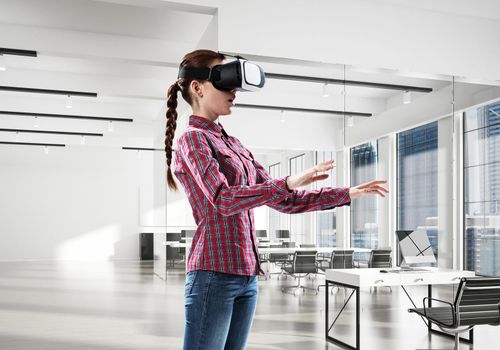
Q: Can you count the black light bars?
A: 8